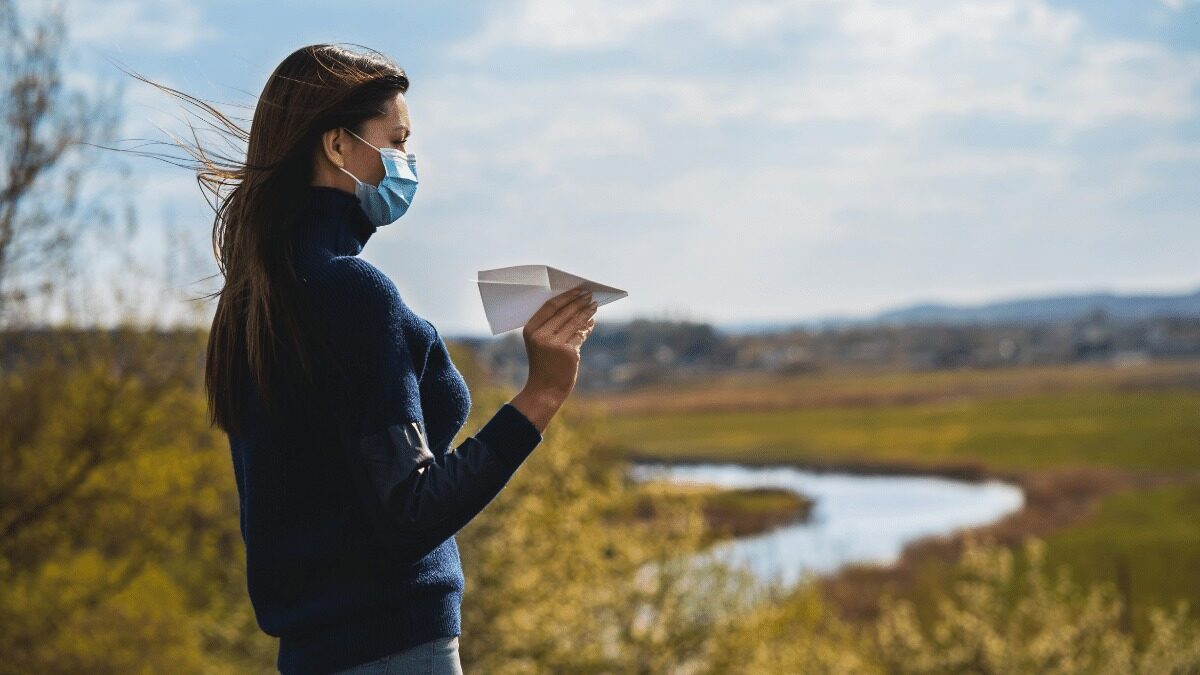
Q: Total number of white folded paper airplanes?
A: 1